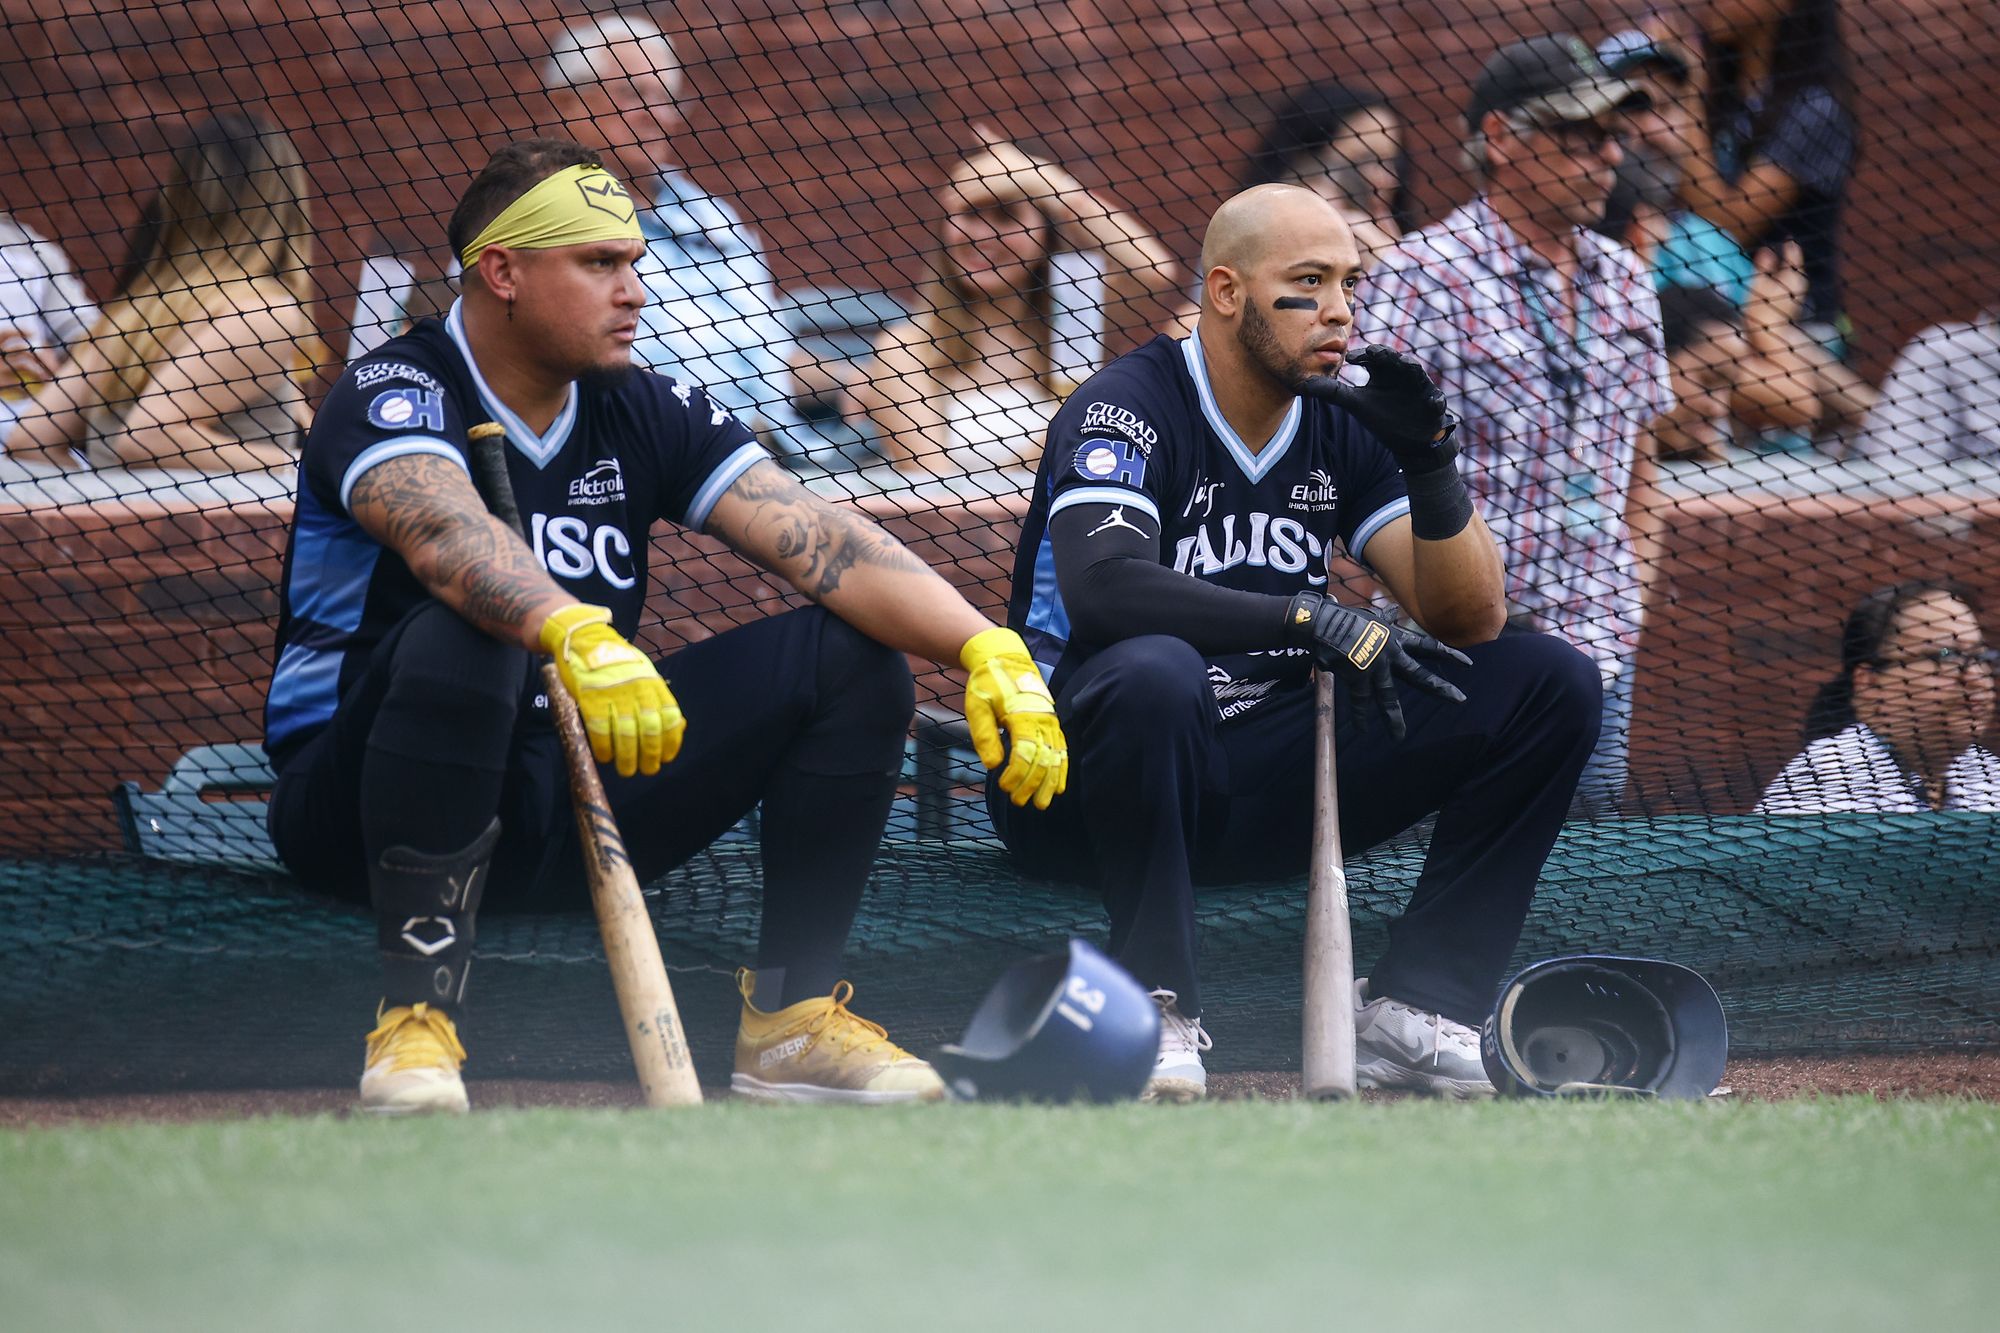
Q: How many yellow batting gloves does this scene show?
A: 2